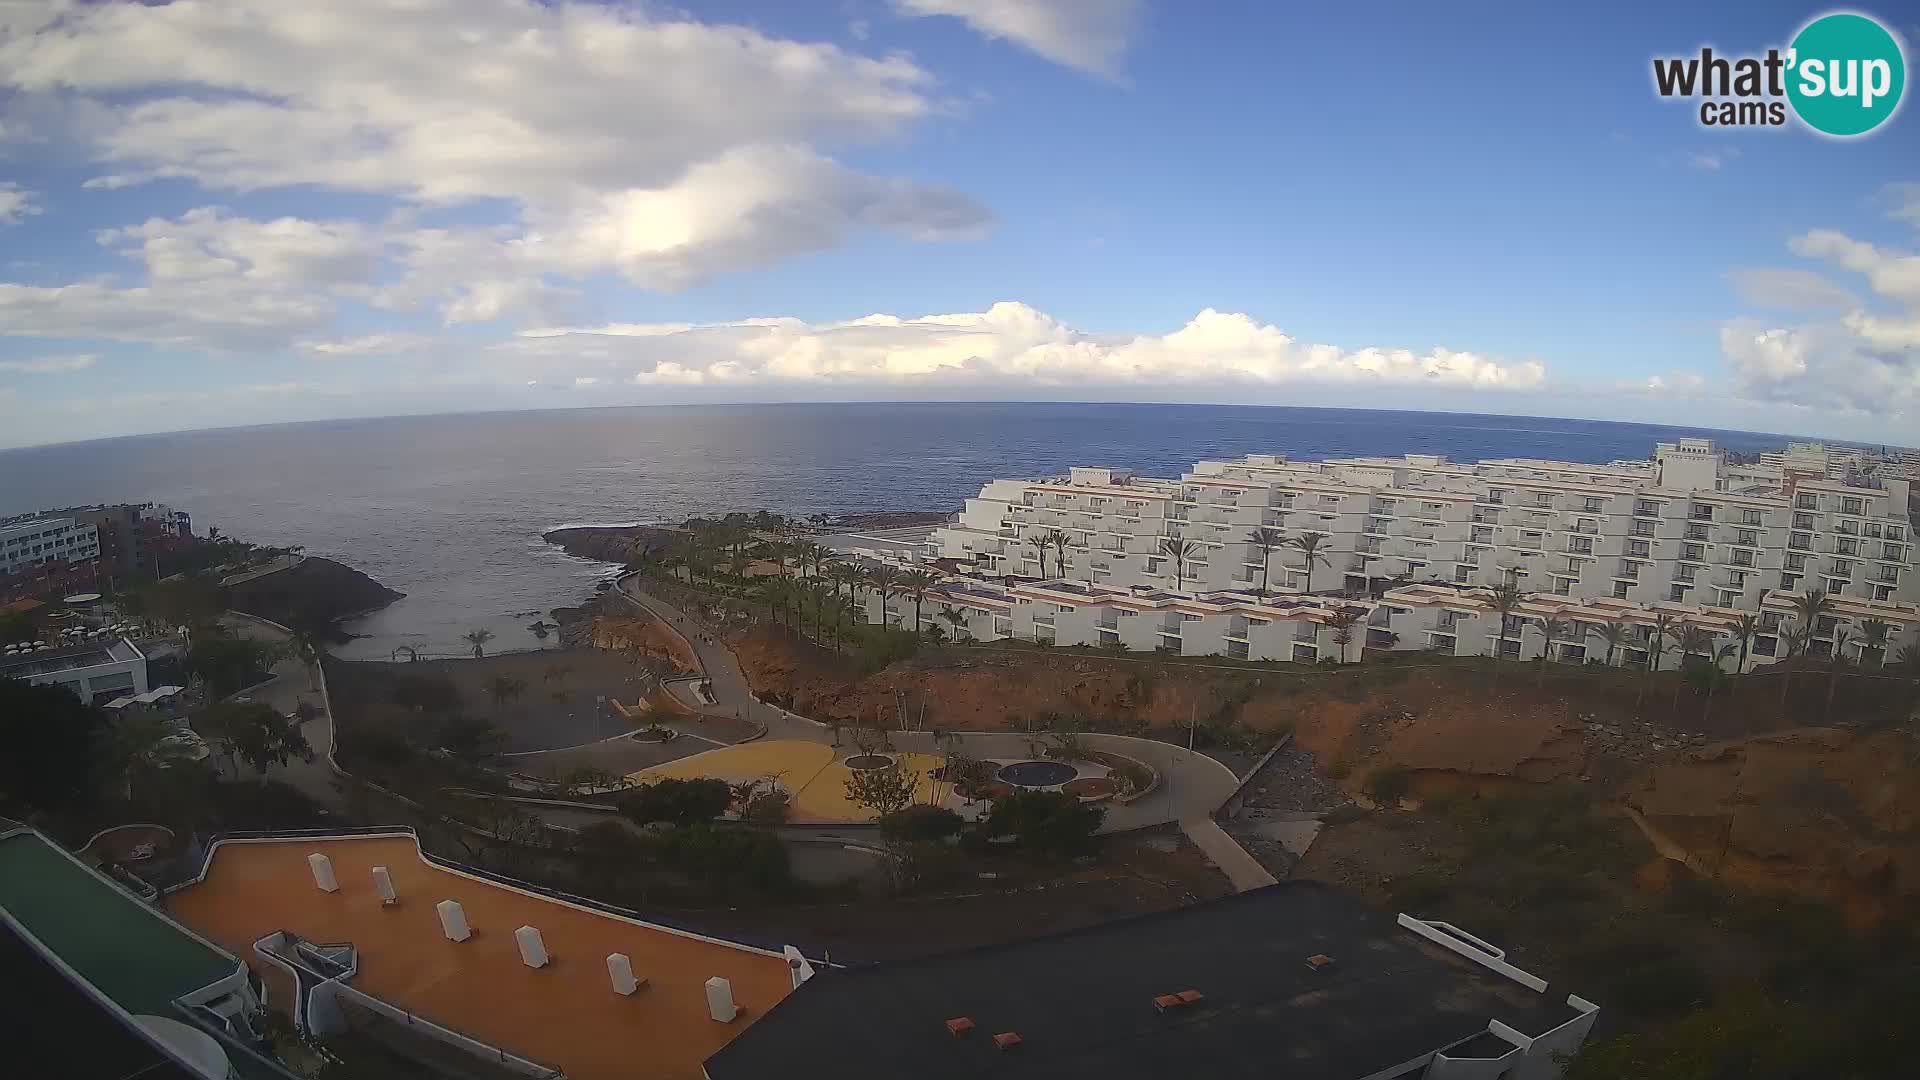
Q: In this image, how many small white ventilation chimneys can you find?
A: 6